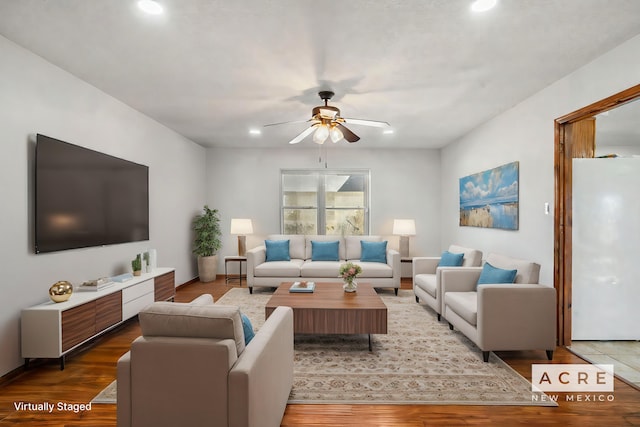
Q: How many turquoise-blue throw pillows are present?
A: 6